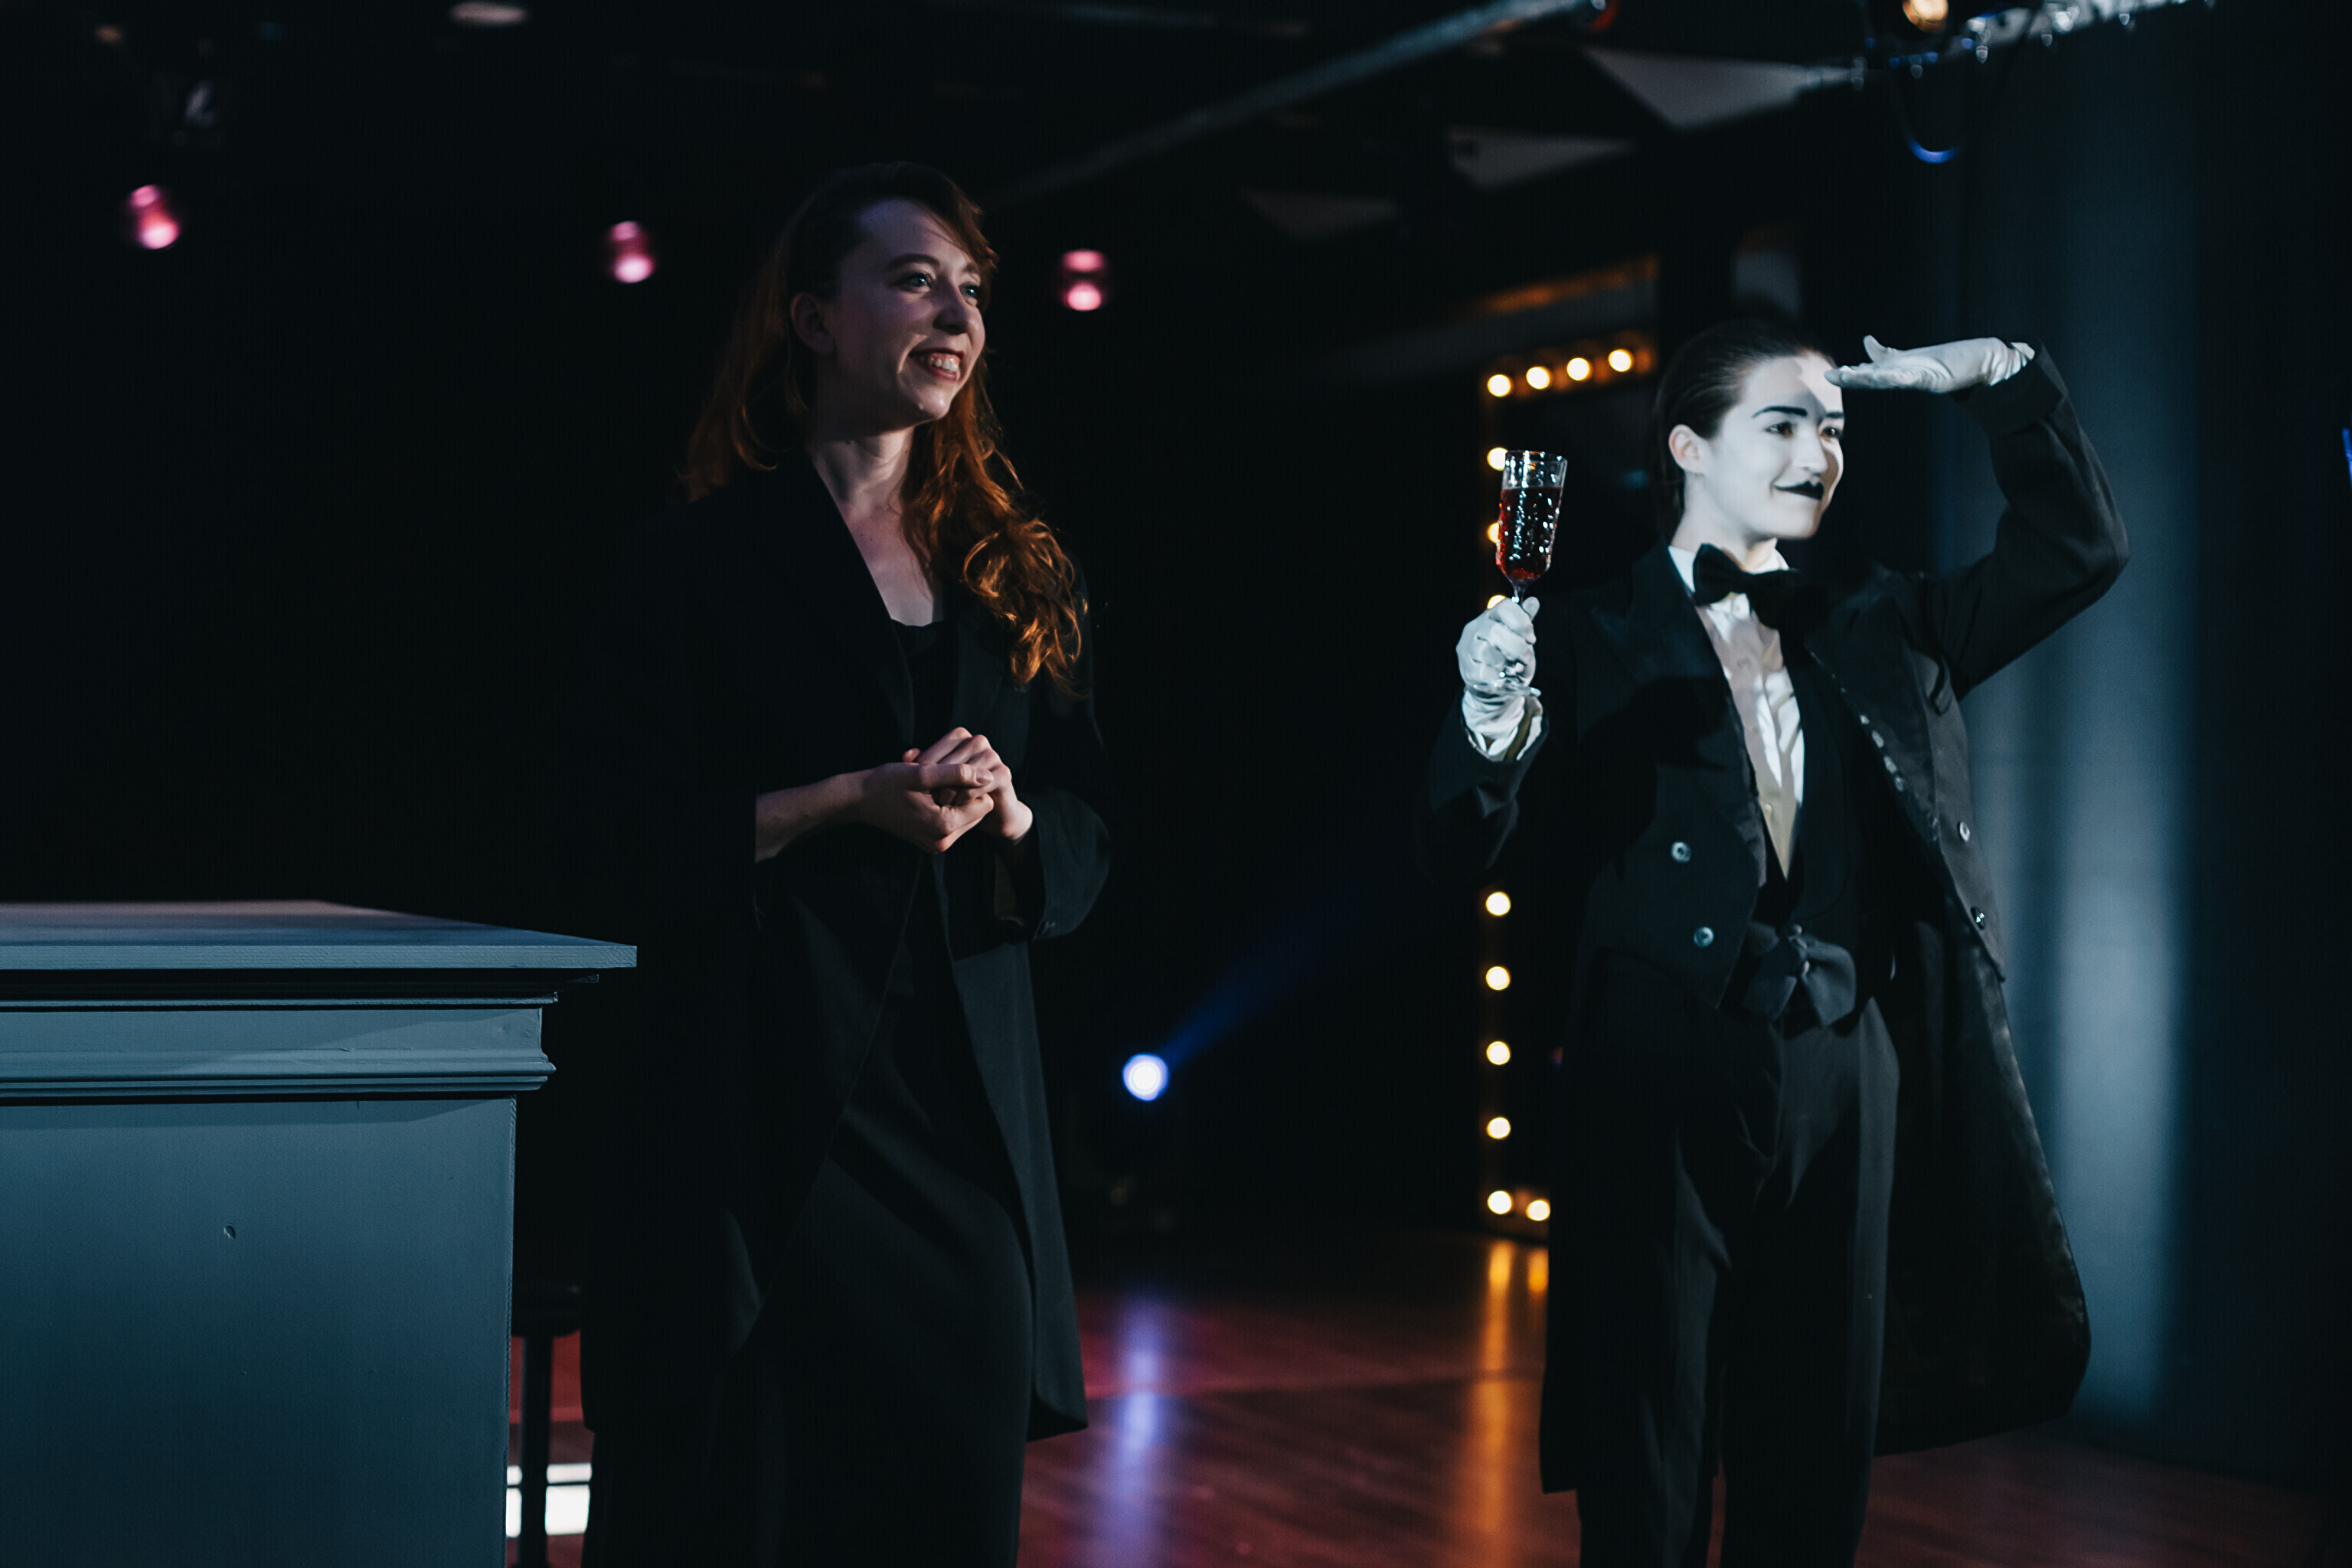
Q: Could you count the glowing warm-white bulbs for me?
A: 13